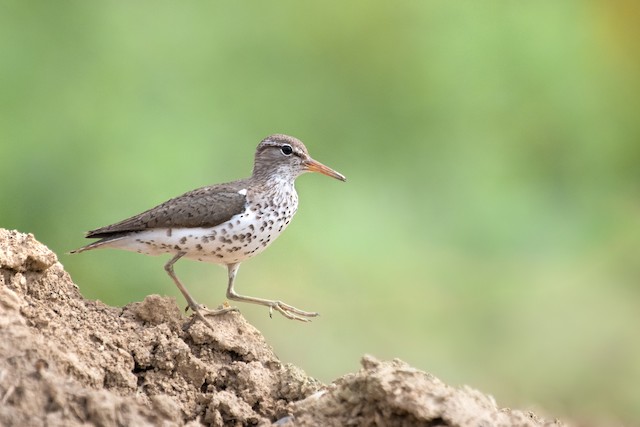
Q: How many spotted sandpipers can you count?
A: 1